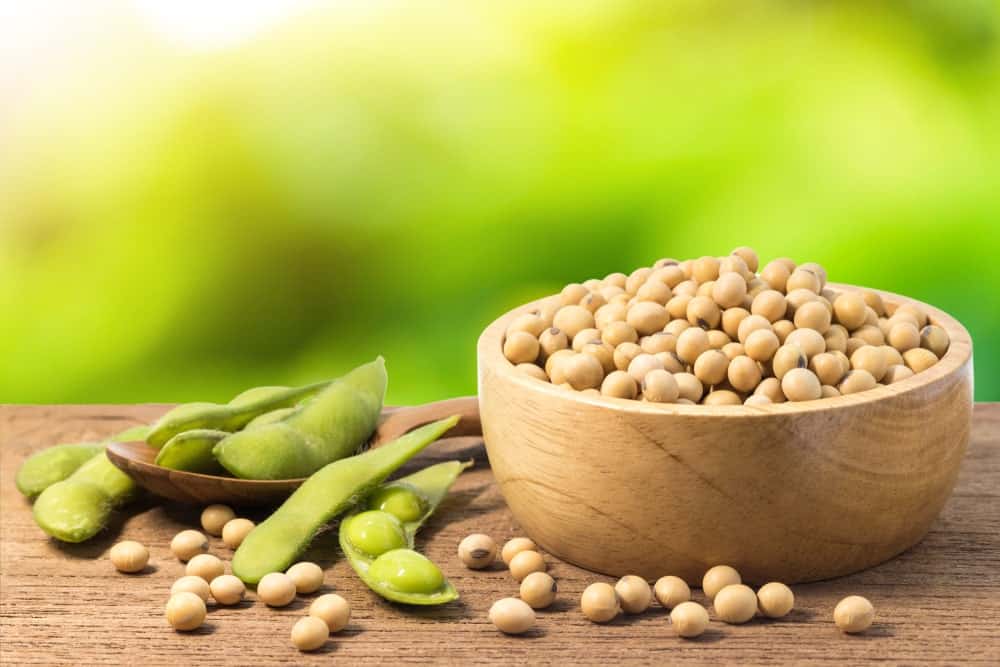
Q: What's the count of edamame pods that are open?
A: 1